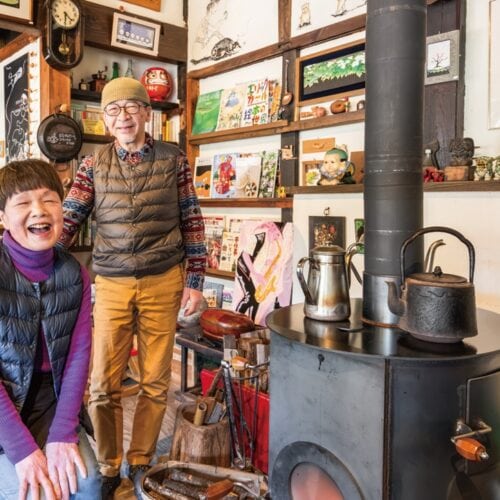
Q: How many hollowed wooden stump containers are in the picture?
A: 1